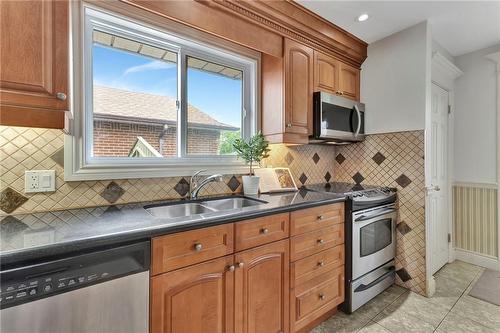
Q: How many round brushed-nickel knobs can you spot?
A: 12